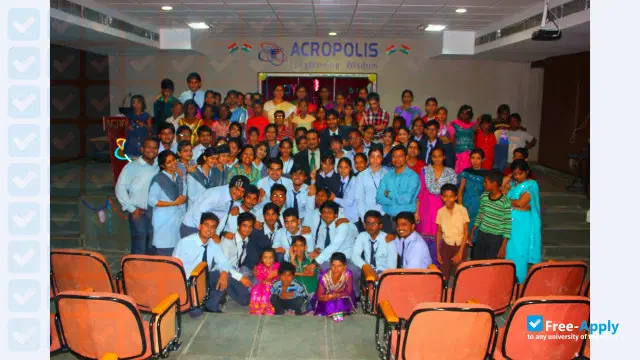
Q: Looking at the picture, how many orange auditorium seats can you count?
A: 8